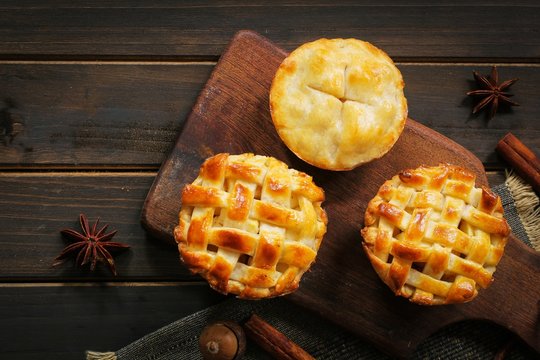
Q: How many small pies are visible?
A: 3